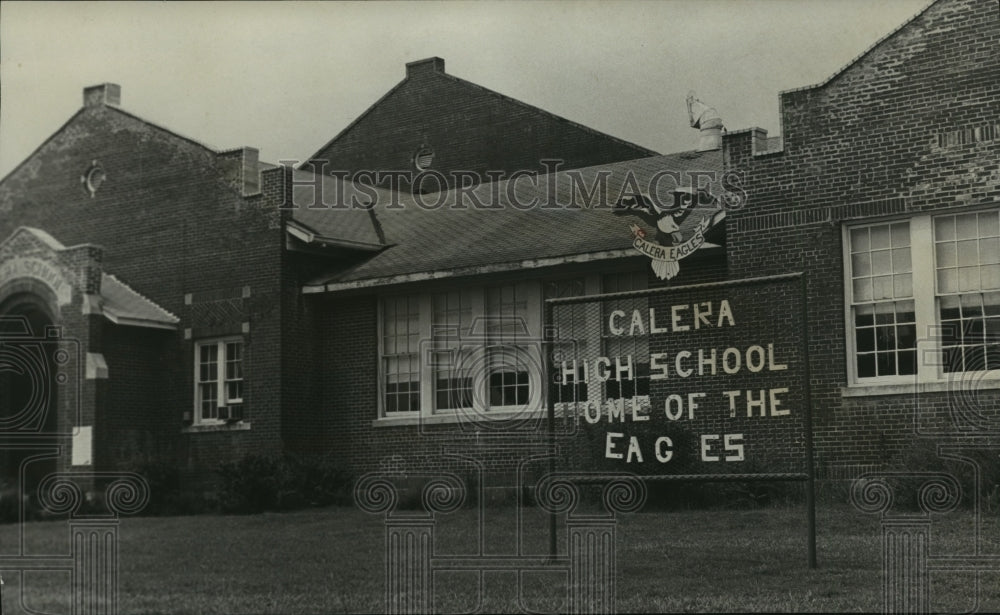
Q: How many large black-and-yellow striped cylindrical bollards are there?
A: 0